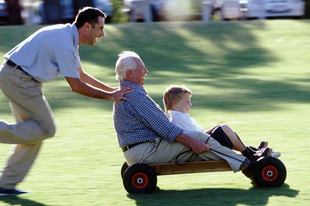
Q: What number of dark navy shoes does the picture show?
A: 1